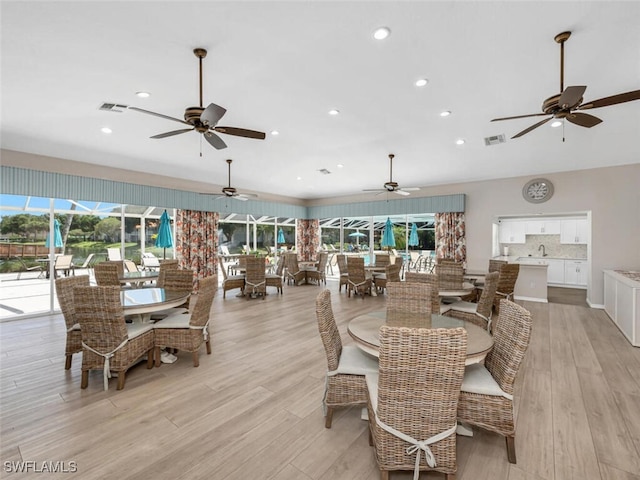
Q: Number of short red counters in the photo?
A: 0